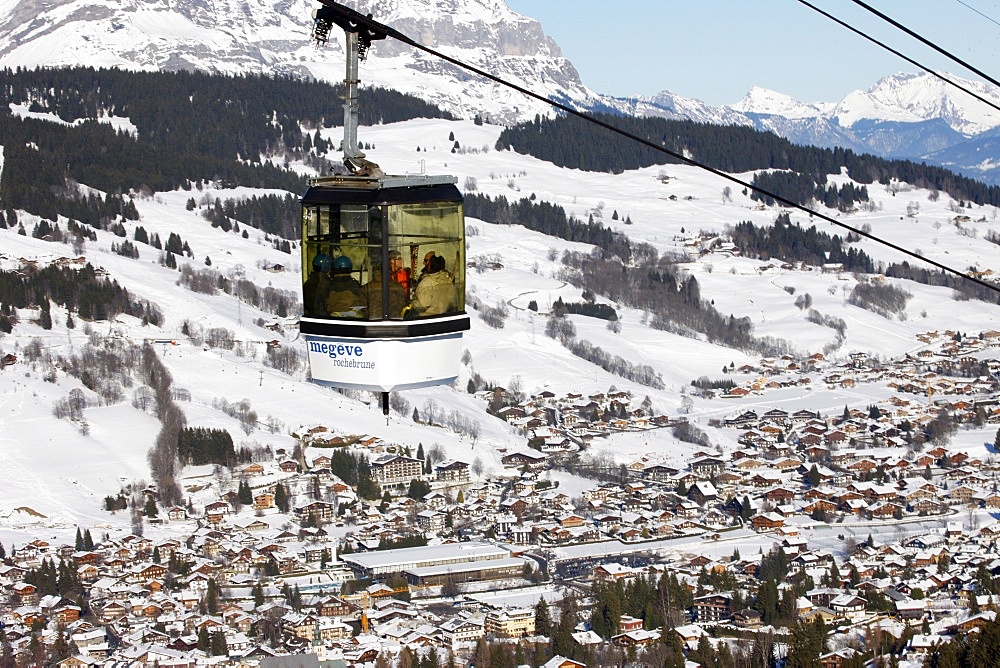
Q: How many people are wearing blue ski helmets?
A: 2